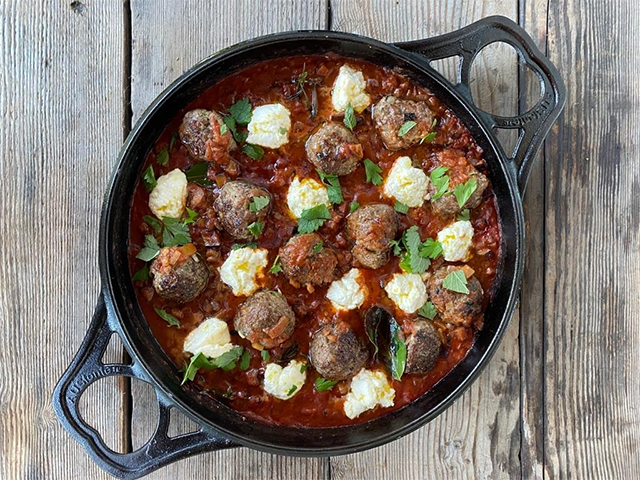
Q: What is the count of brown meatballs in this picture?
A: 12